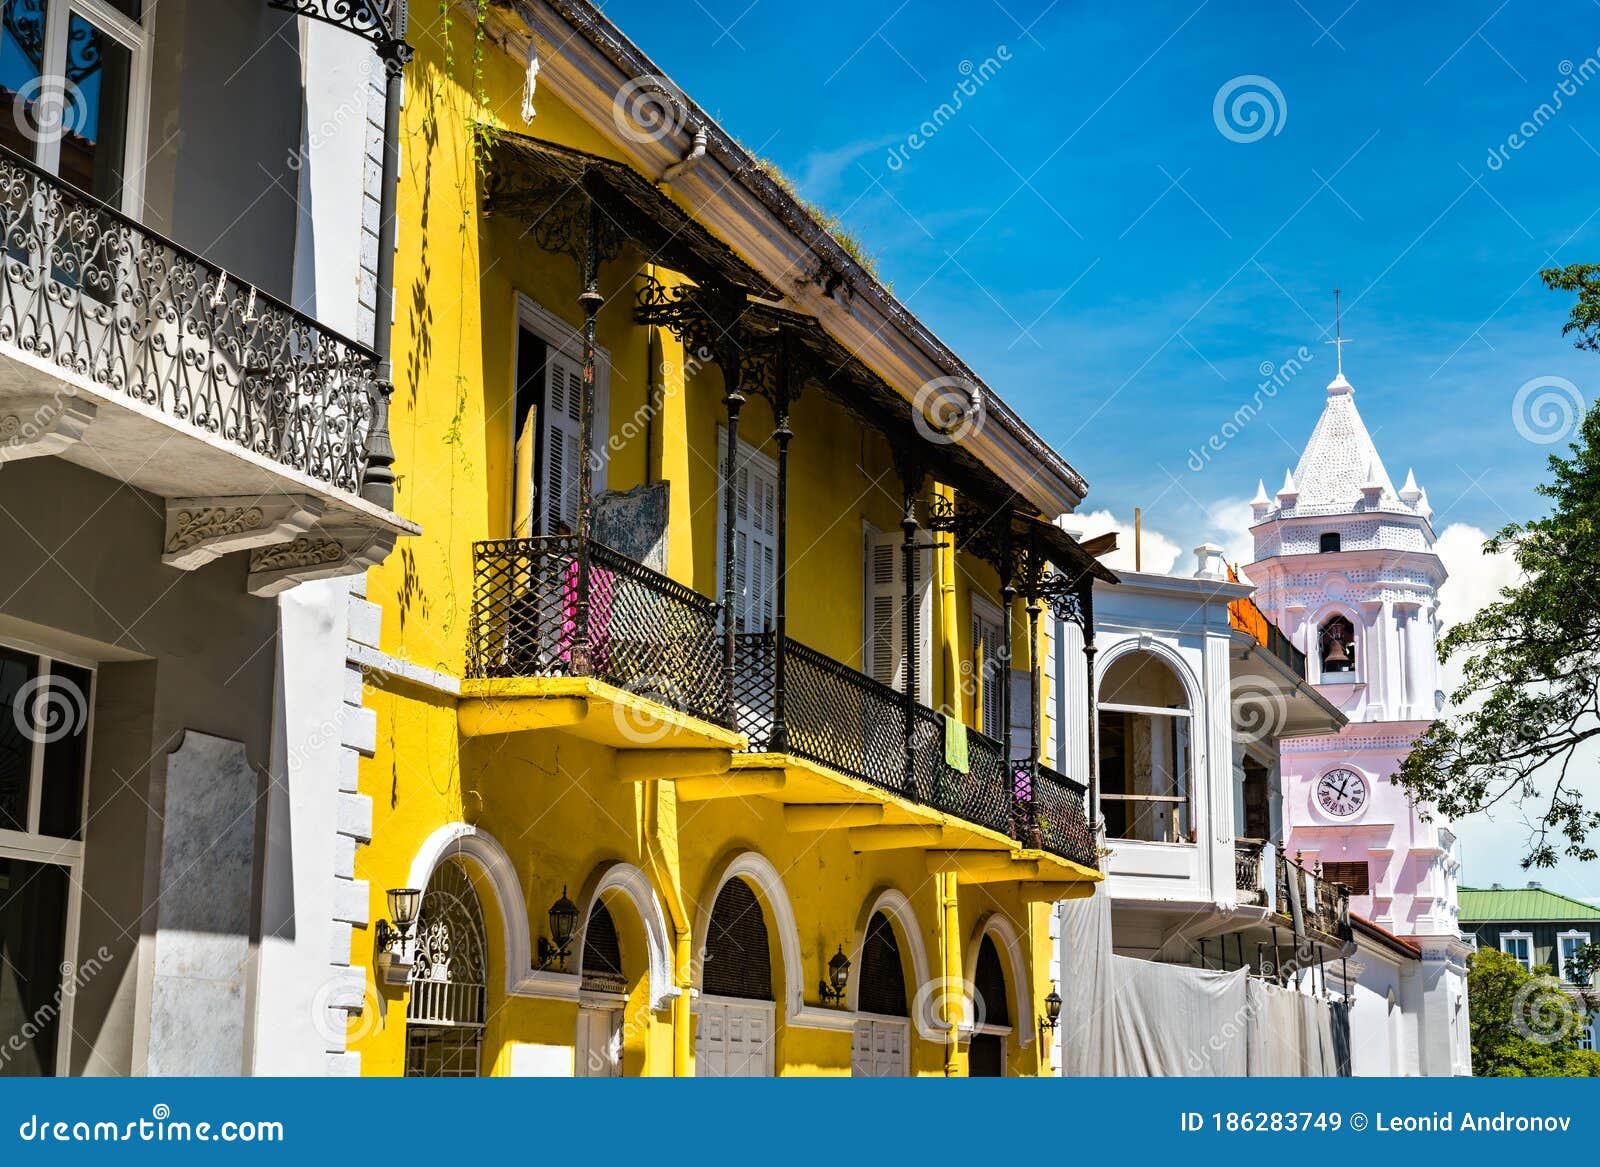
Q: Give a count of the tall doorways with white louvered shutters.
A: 4